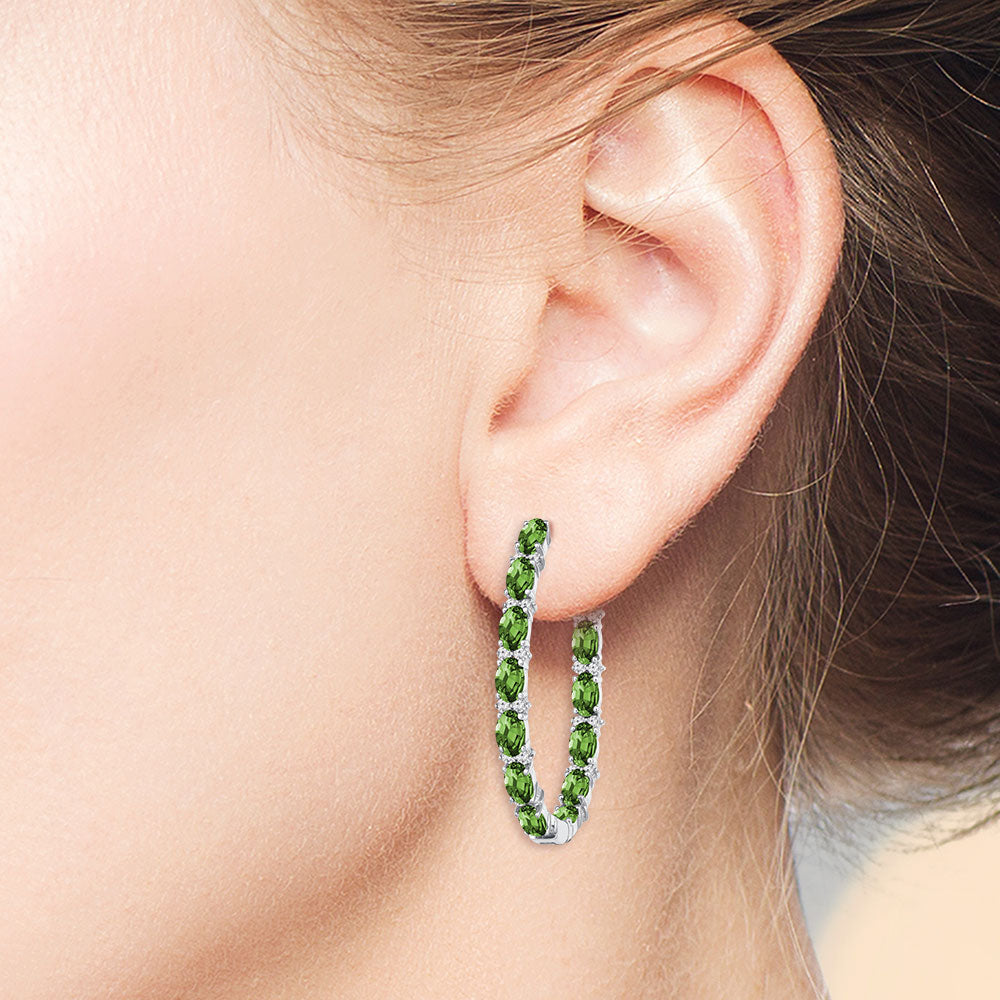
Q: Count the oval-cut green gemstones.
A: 12